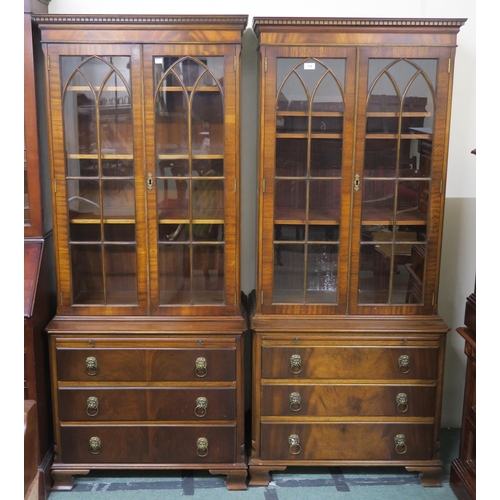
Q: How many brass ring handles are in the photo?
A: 12